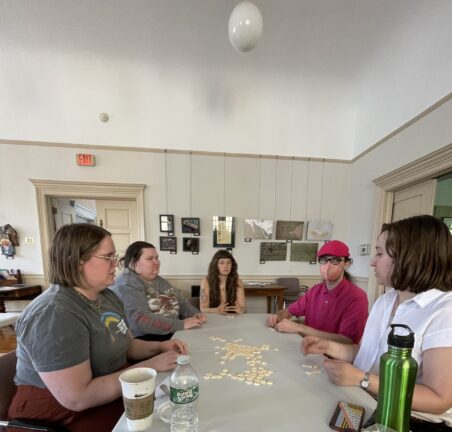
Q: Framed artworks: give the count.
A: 10